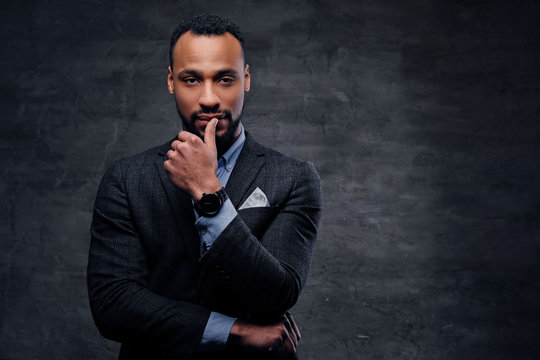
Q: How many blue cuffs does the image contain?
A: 2